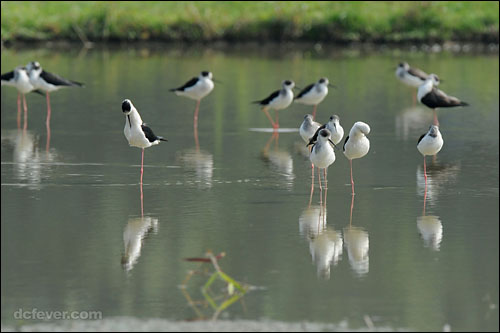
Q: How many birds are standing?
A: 13